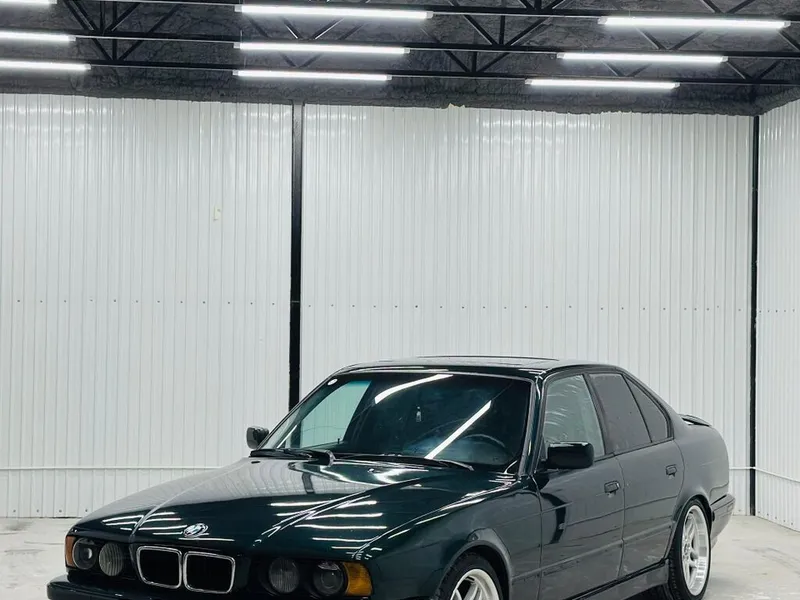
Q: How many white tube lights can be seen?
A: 9